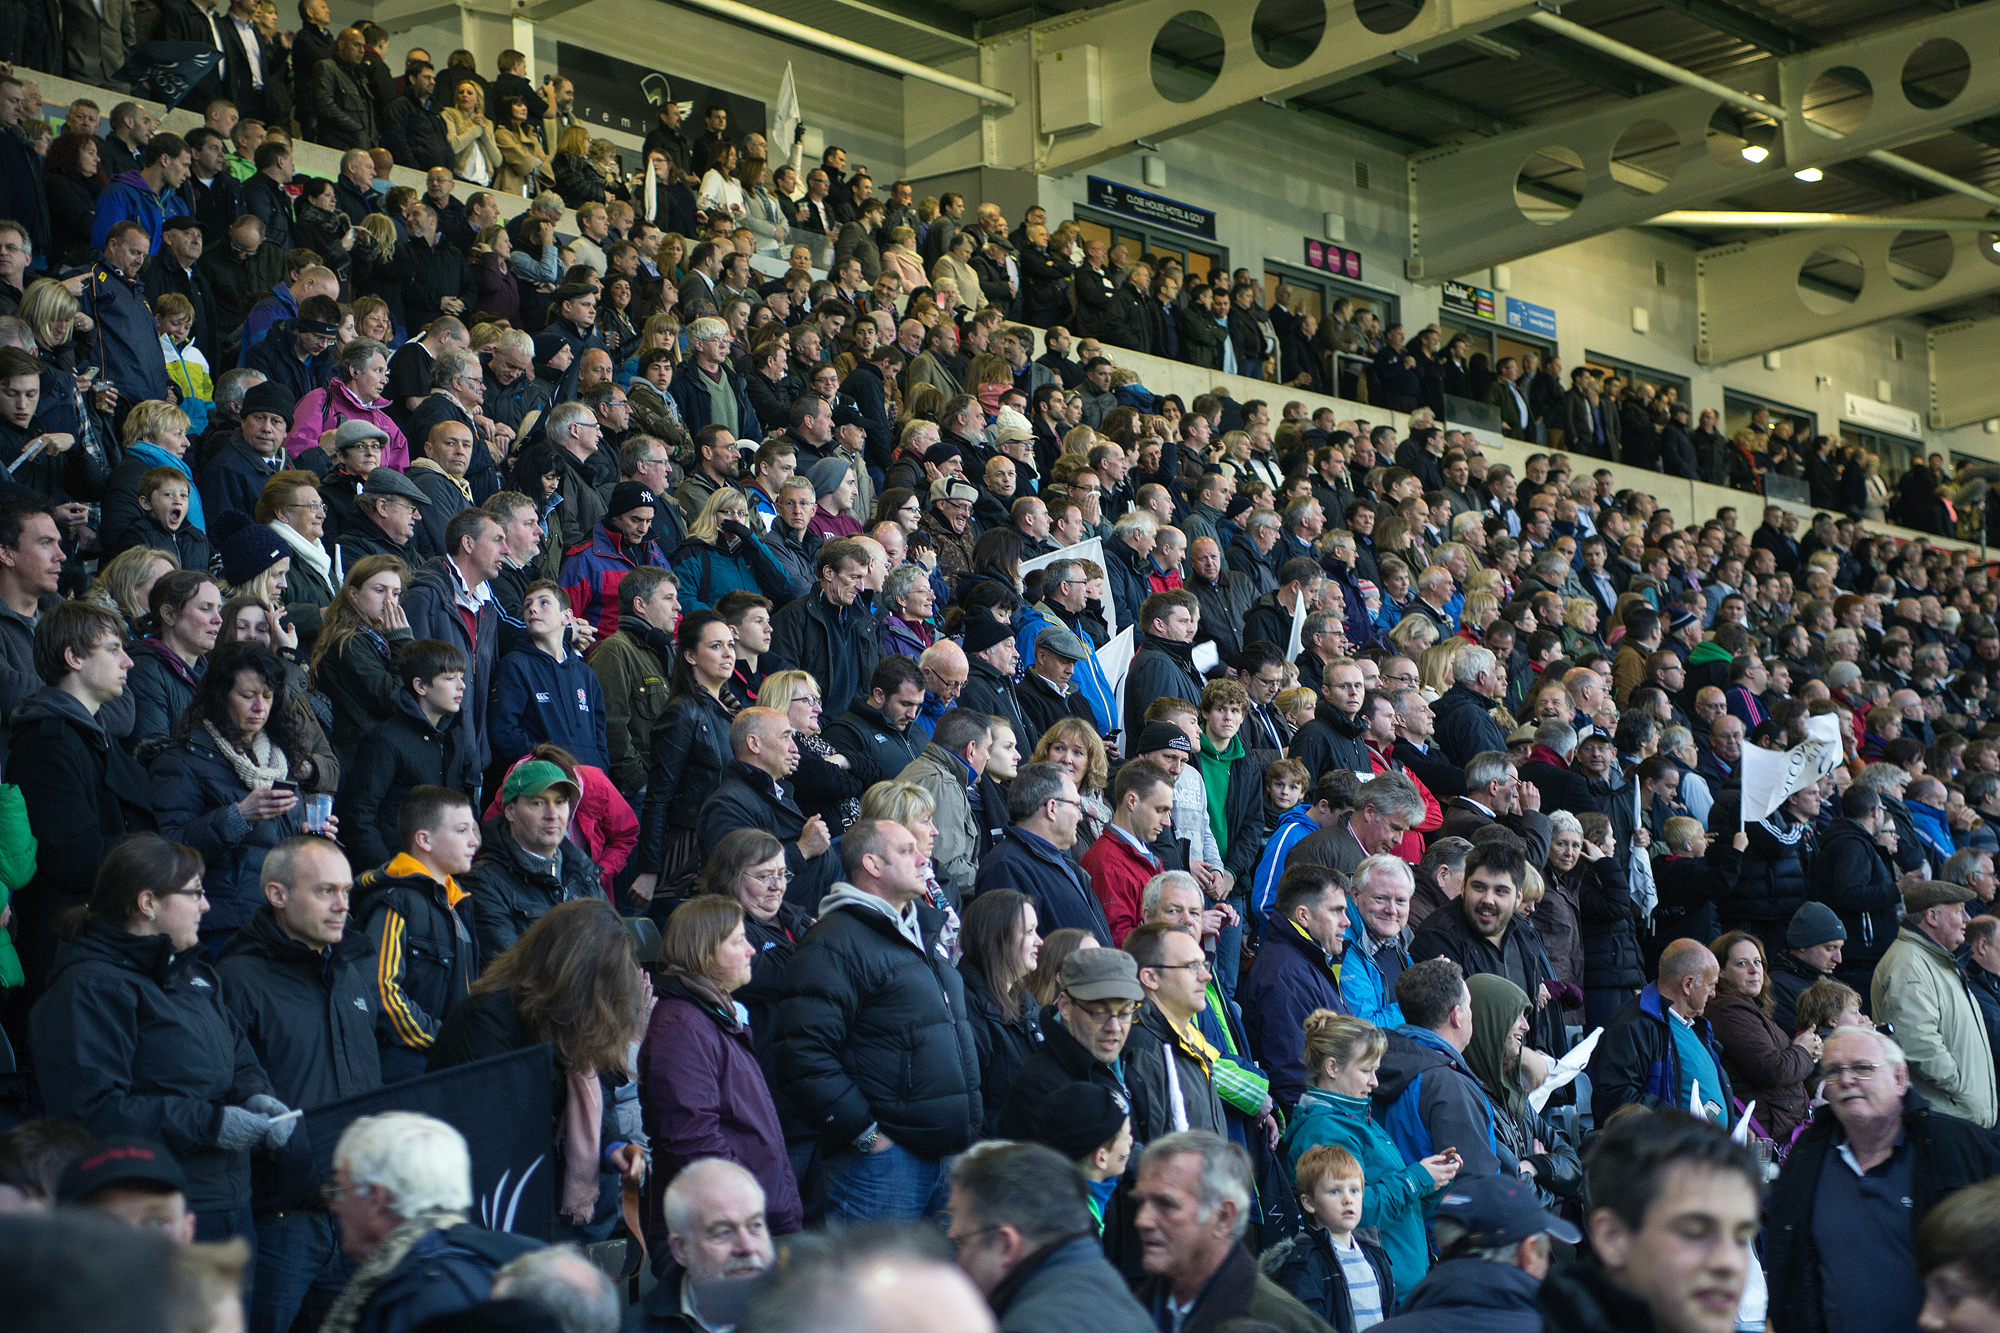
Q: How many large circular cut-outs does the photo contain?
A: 11